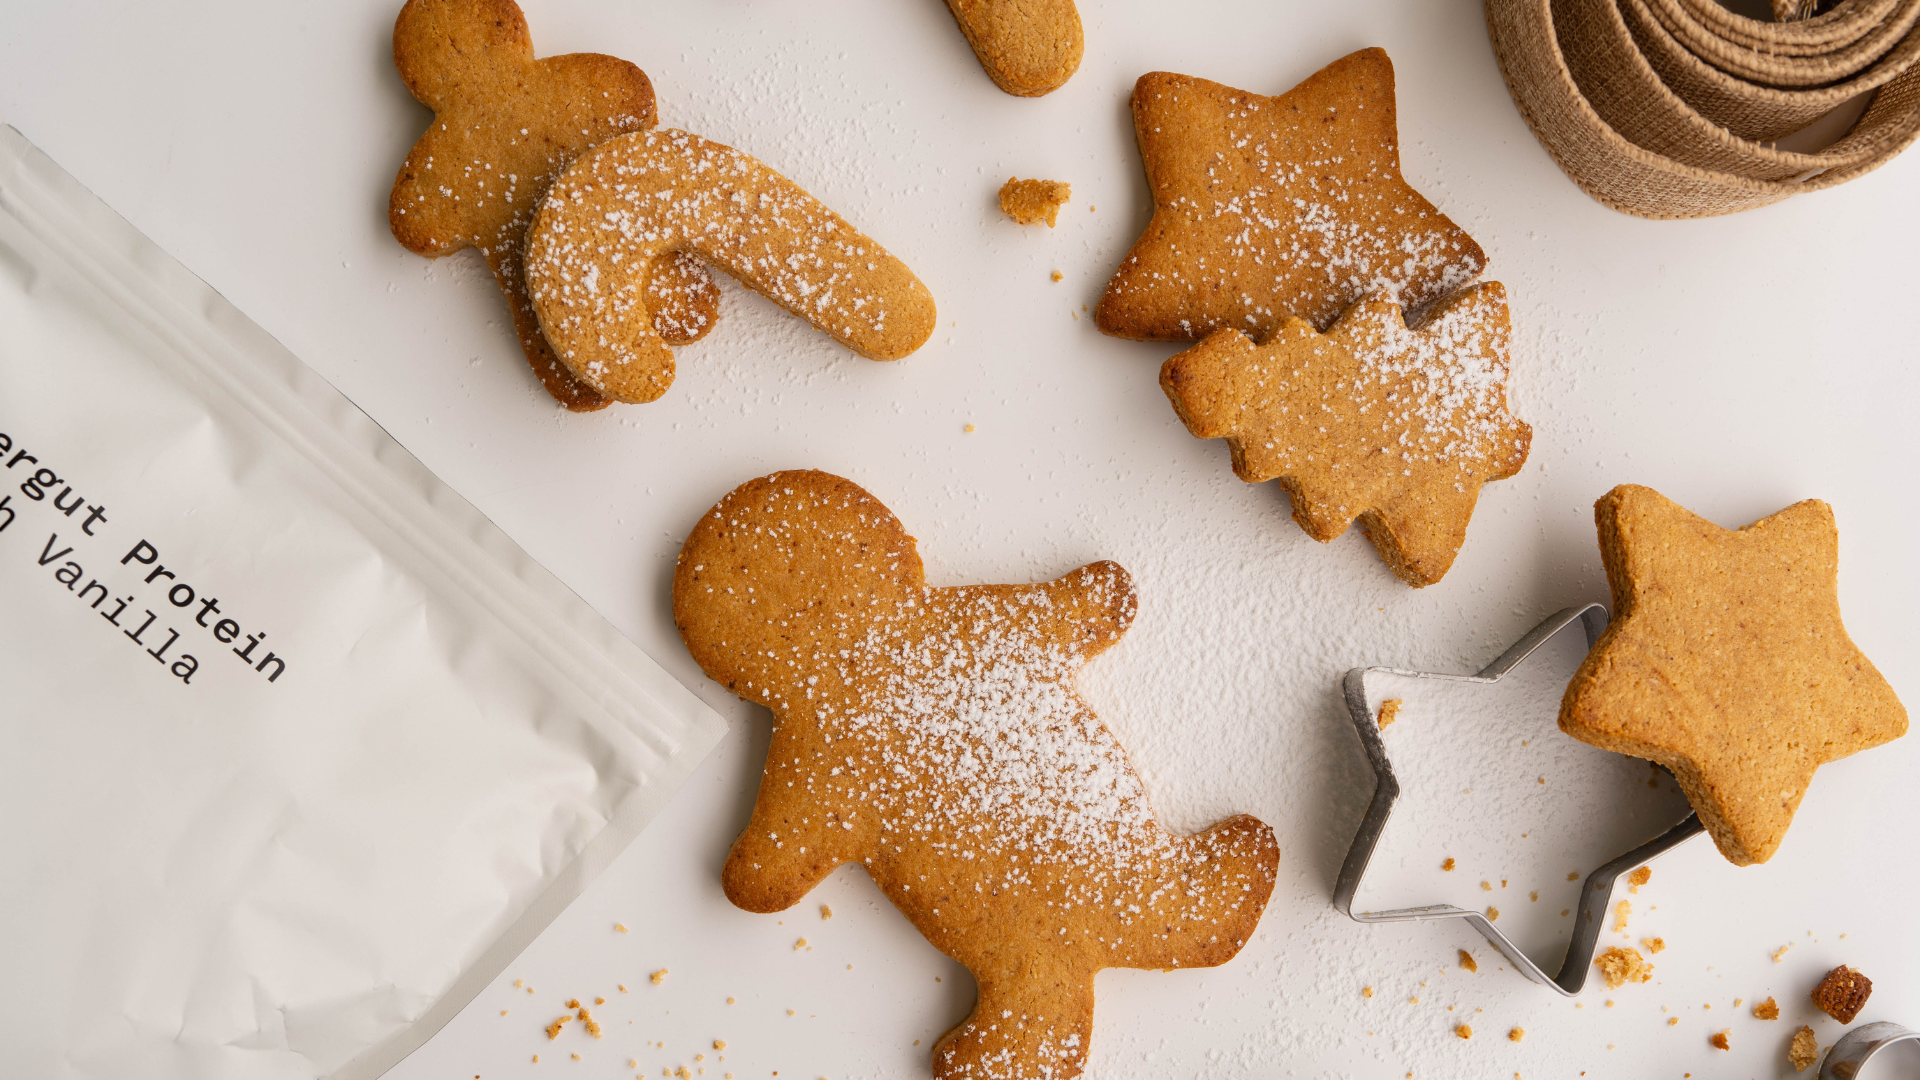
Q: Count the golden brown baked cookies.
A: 7